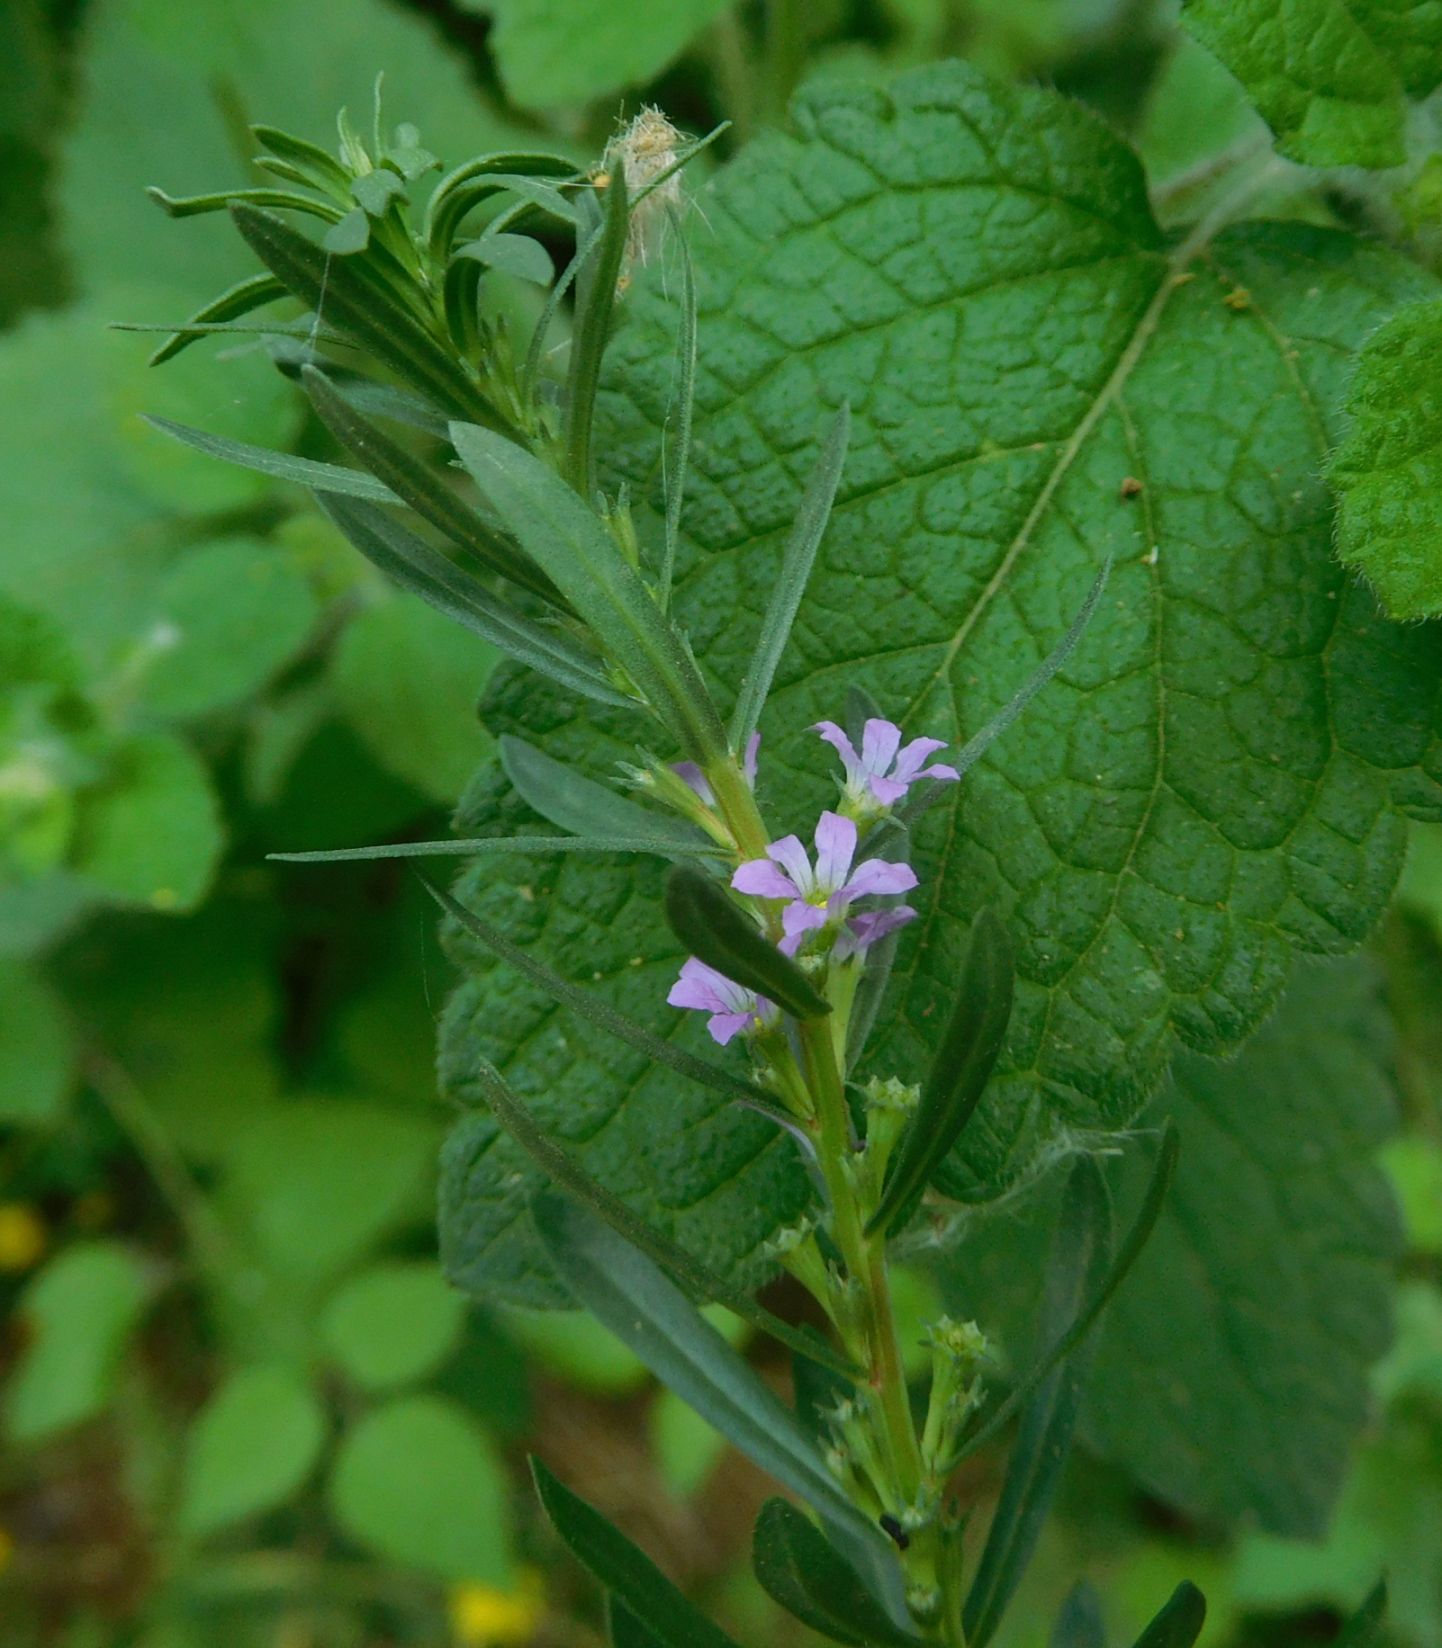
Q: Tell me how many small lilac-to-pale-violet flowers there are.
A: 5